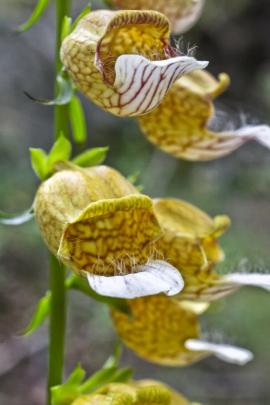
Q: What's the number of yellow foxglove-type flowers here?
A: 7